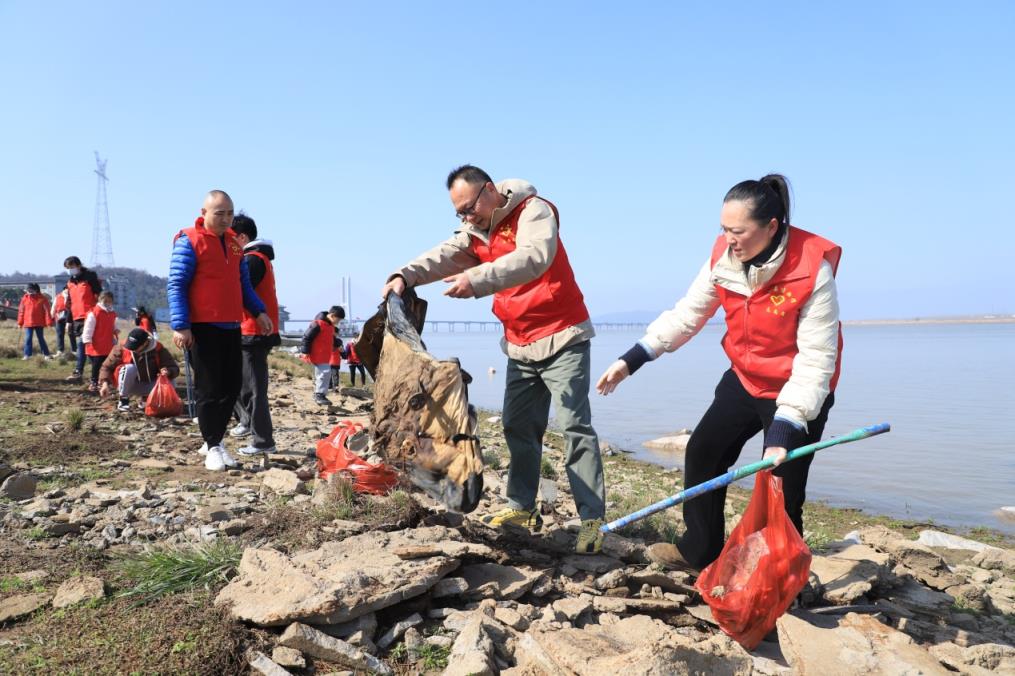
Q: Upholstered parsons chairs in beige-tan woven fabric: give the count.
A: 0